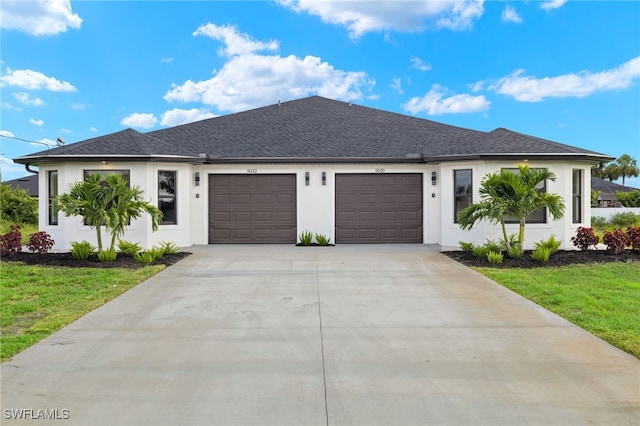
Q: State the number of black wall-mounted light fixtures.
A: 4